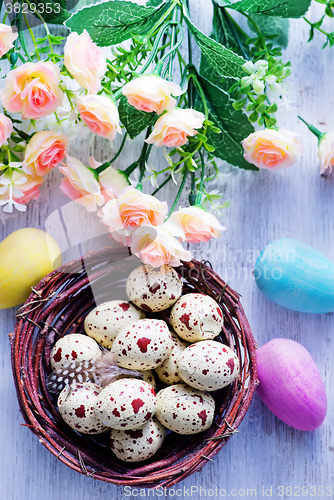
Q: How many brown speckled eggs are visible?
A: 12